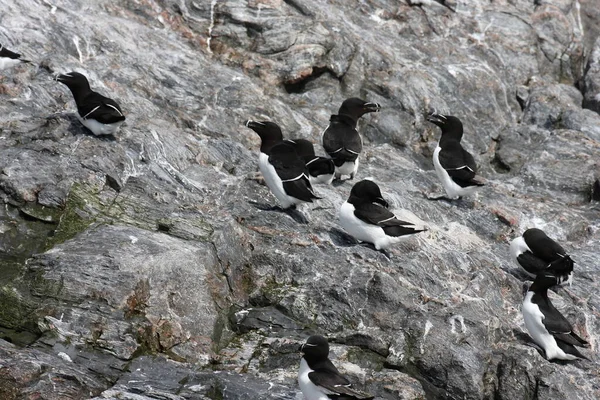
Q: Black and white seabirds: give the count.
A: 10